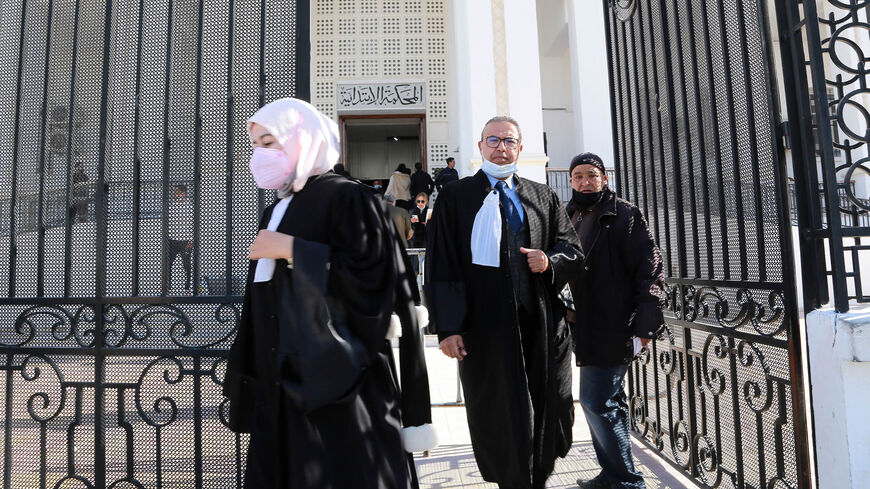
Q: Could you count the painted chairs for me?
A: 0